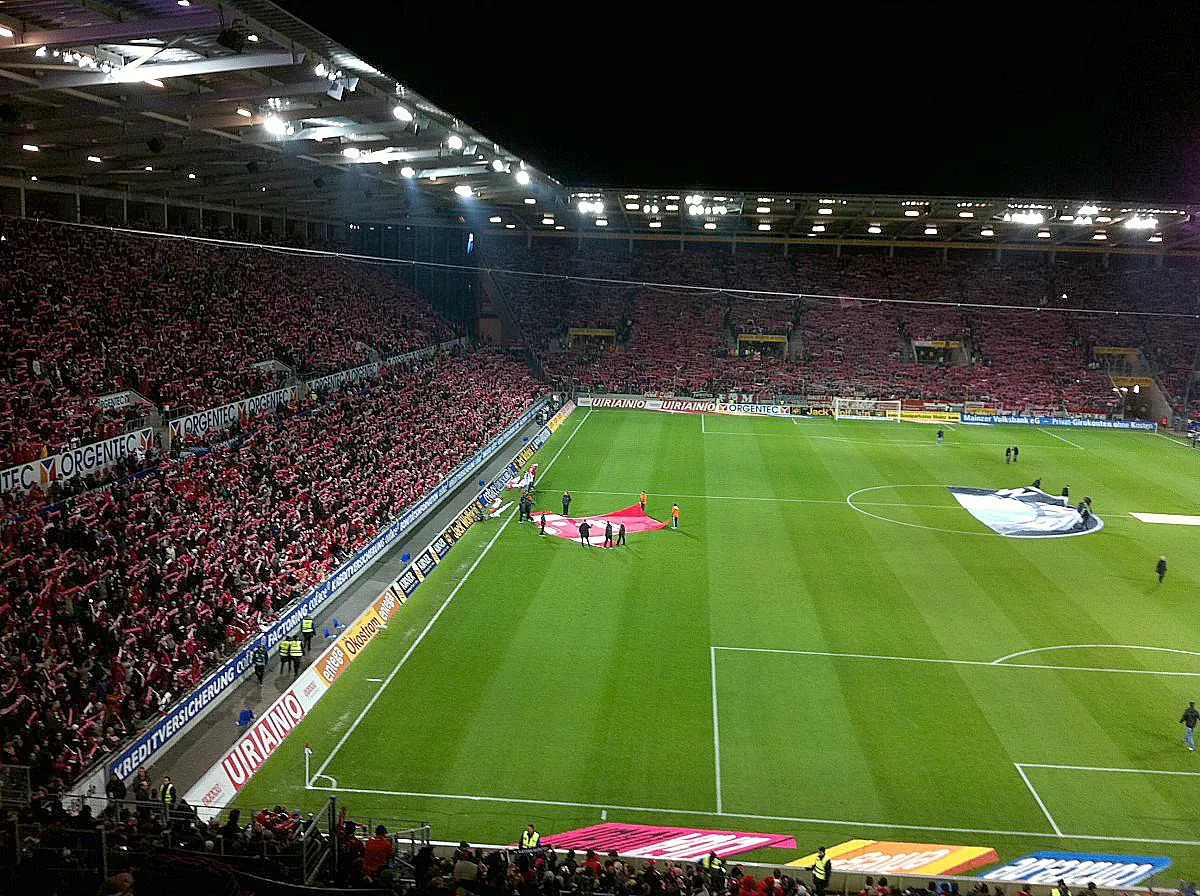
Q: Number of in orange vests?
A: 2